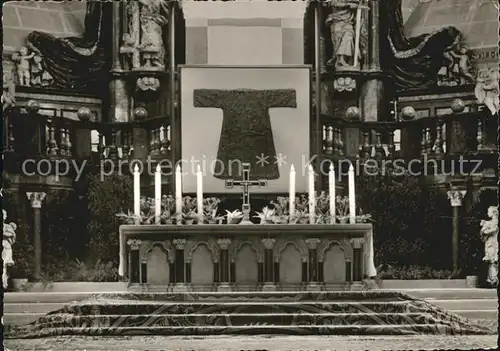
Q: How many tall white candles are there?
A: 8